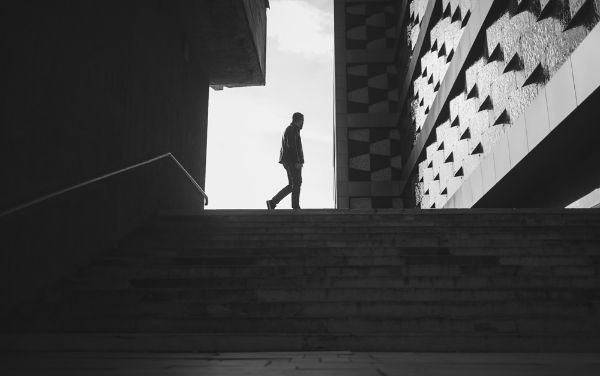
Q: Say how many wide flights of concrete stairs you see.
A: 1